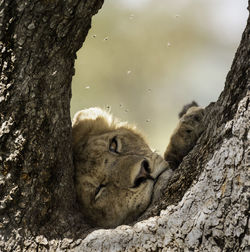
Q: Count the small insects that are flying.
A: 12